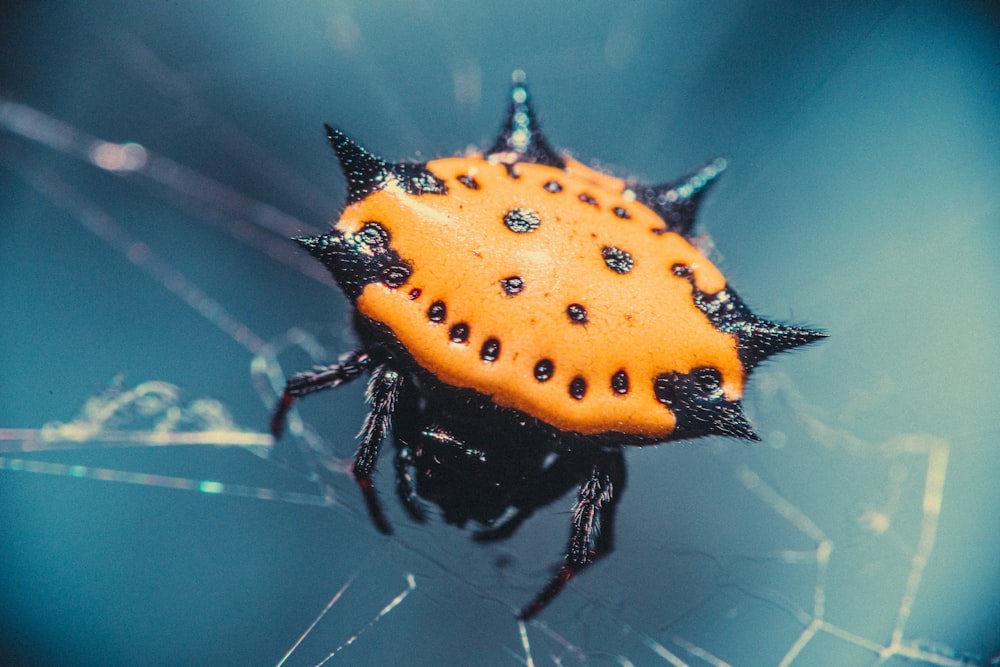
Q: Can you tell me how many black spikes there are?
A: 6